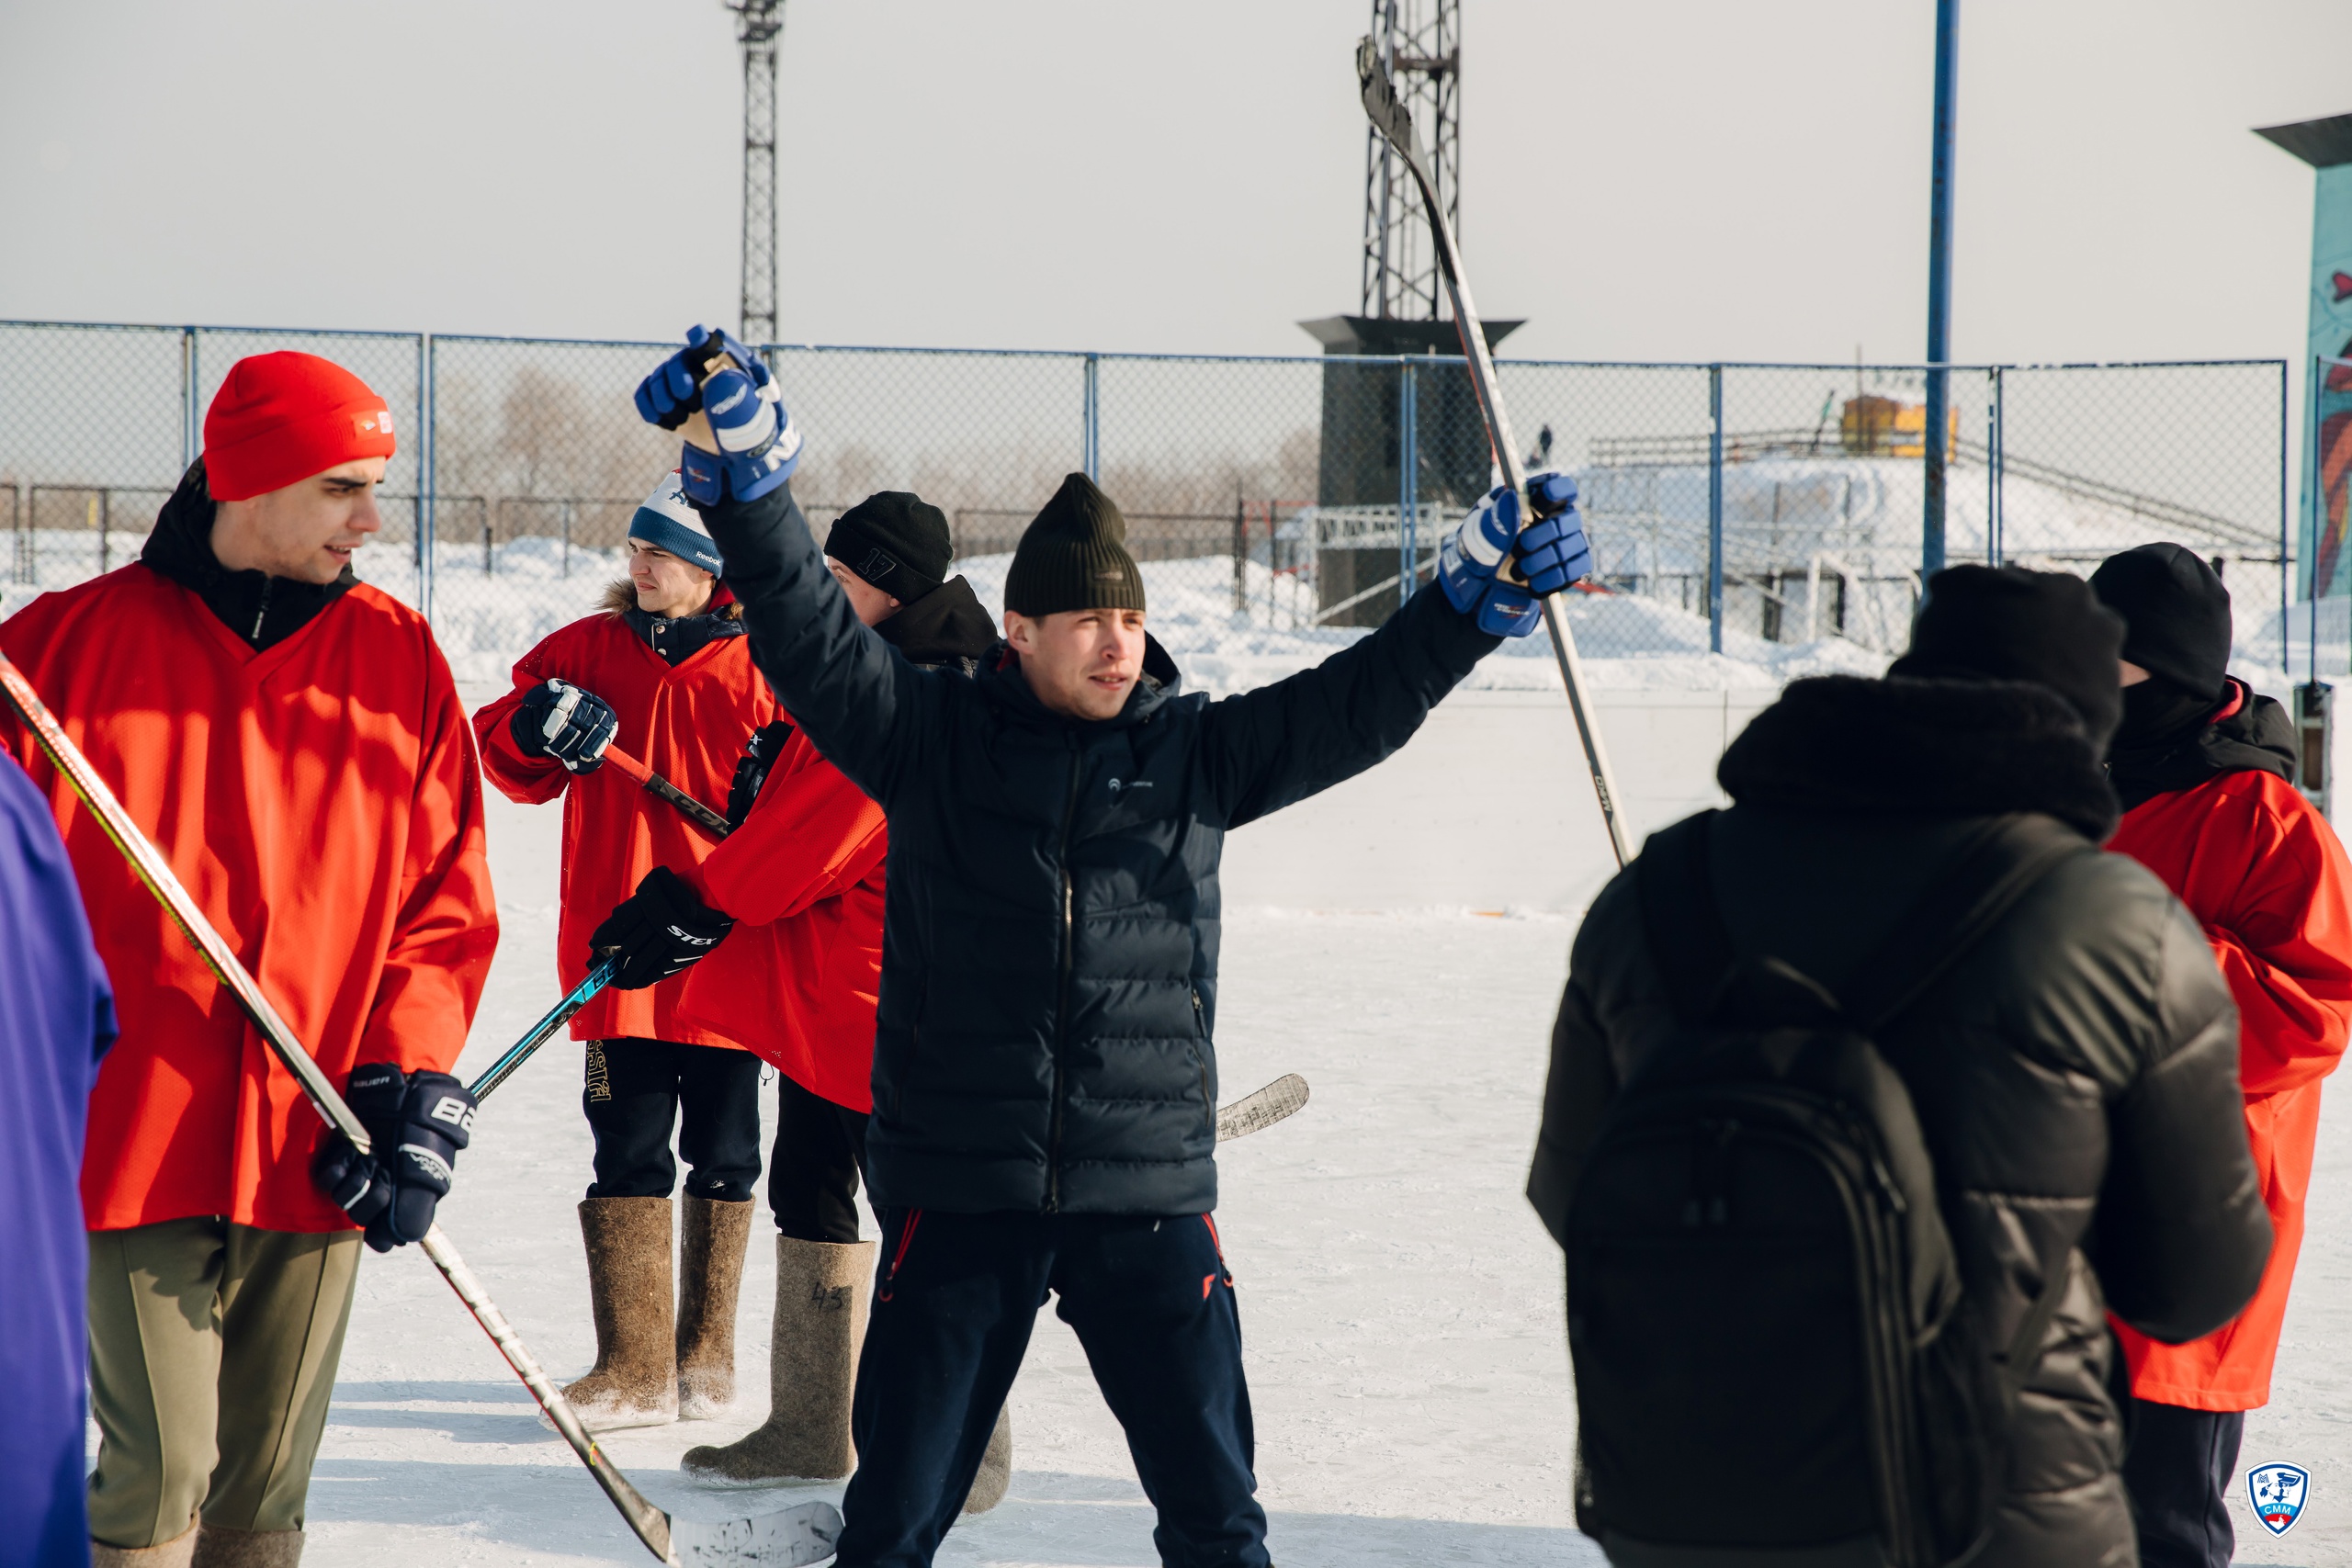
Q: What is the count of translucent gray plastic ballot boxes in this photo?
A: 0